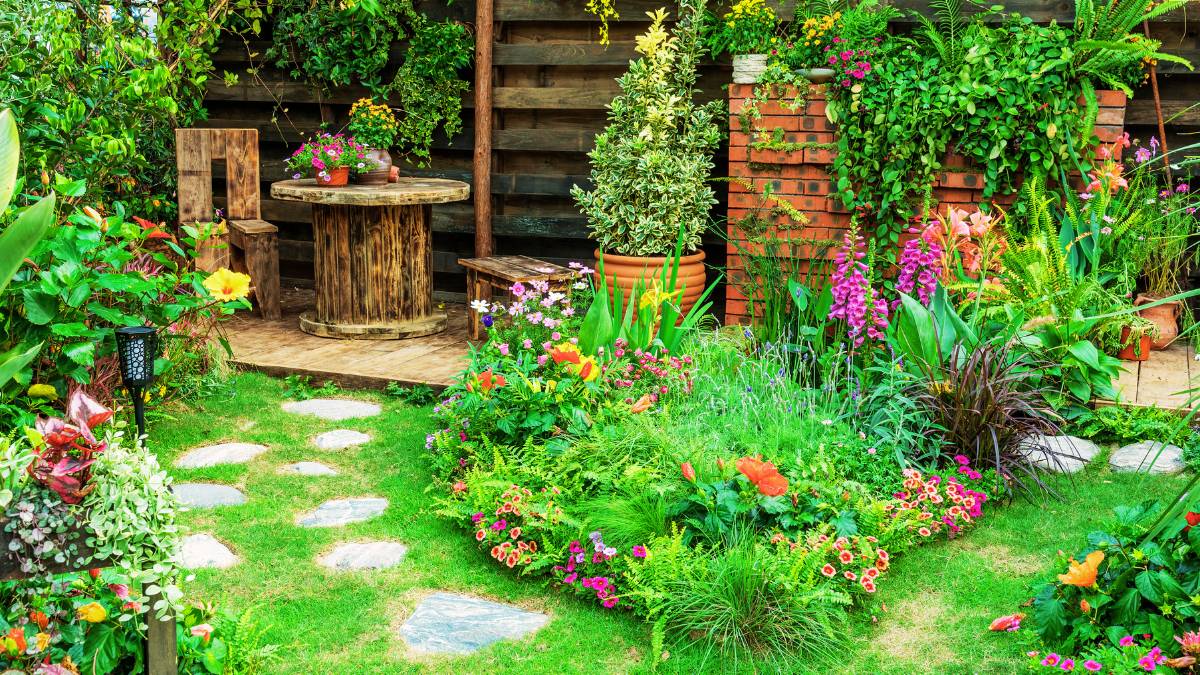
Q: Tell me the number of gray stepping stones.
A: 11